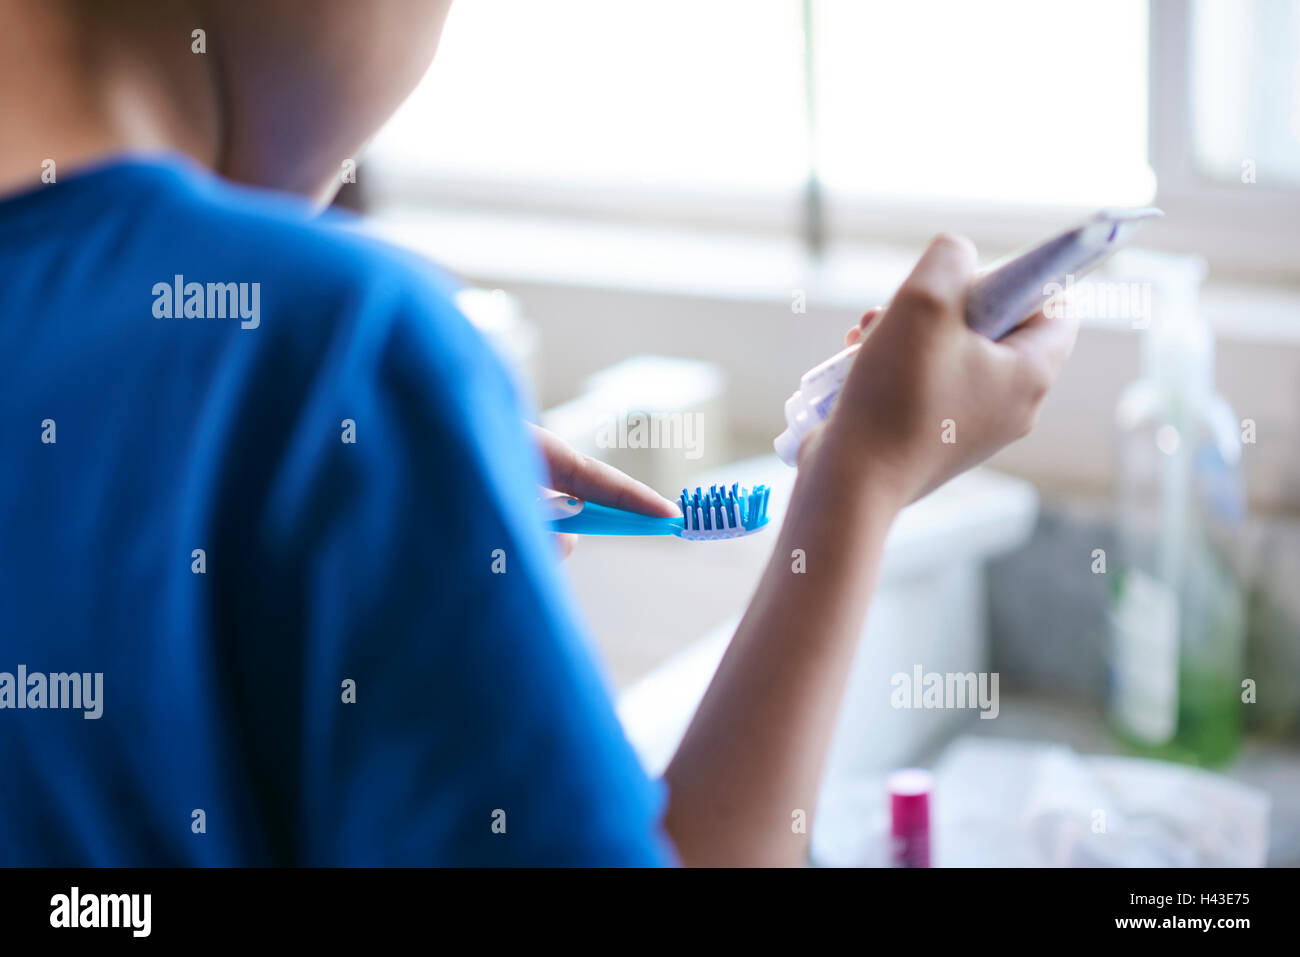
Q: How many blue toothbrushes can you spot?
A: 1